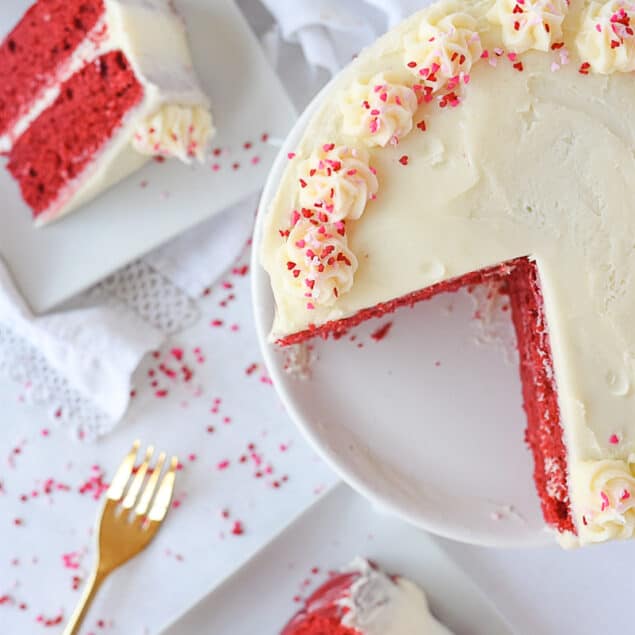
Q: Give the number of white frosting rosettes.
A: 8